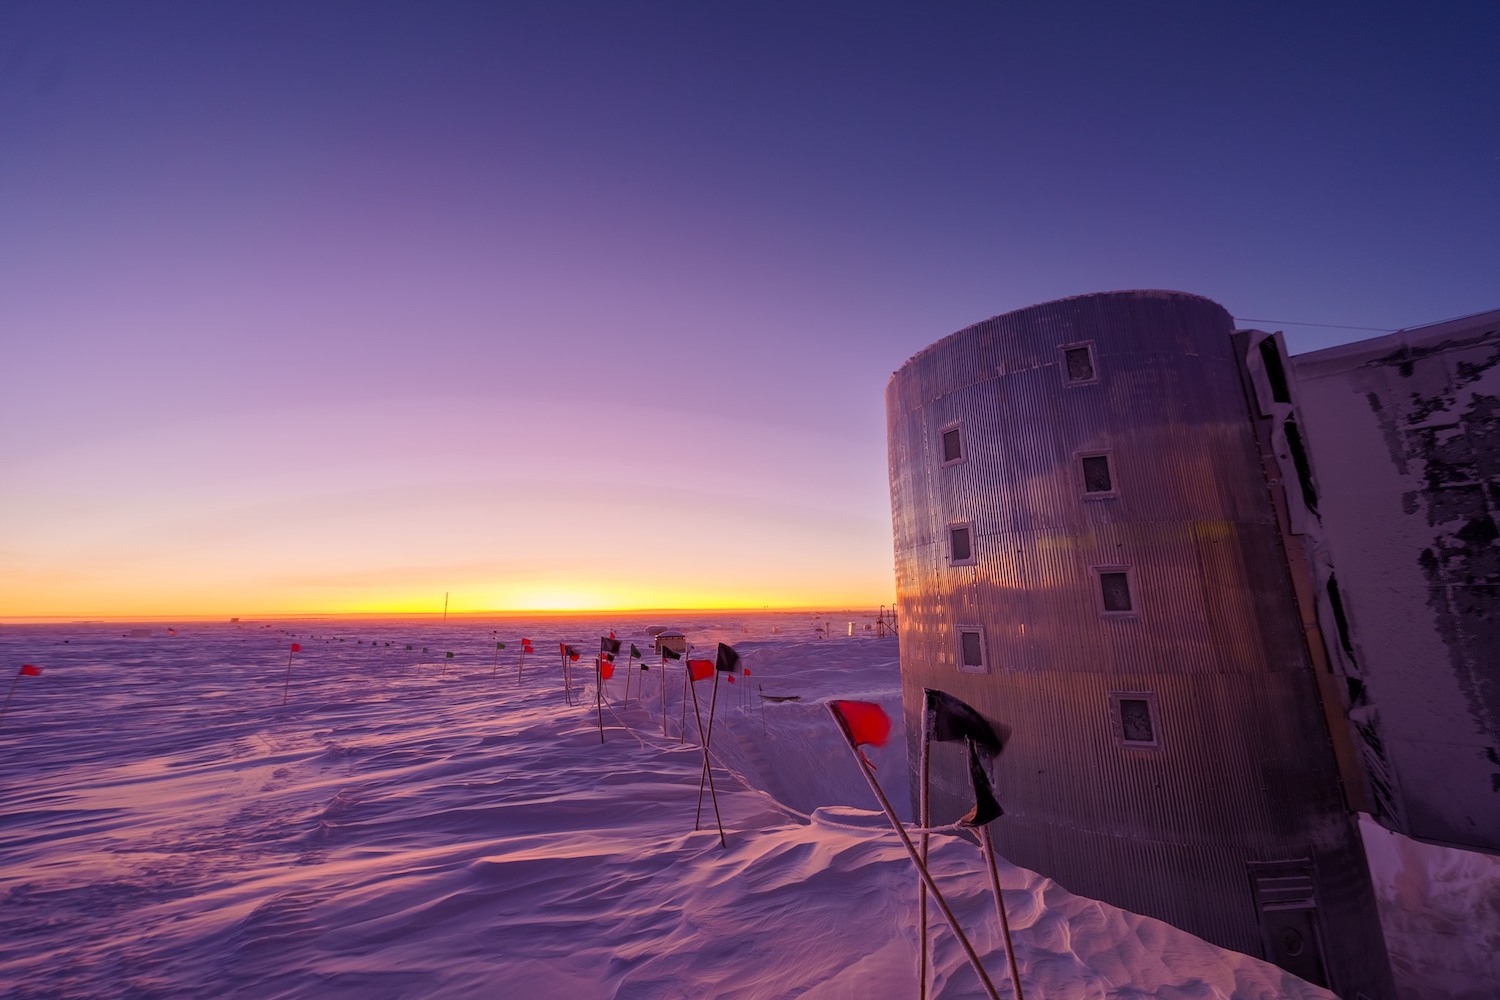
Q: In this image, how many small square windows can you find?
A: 7